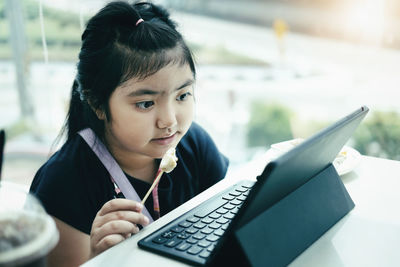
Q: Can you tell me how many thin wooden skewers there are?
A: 1